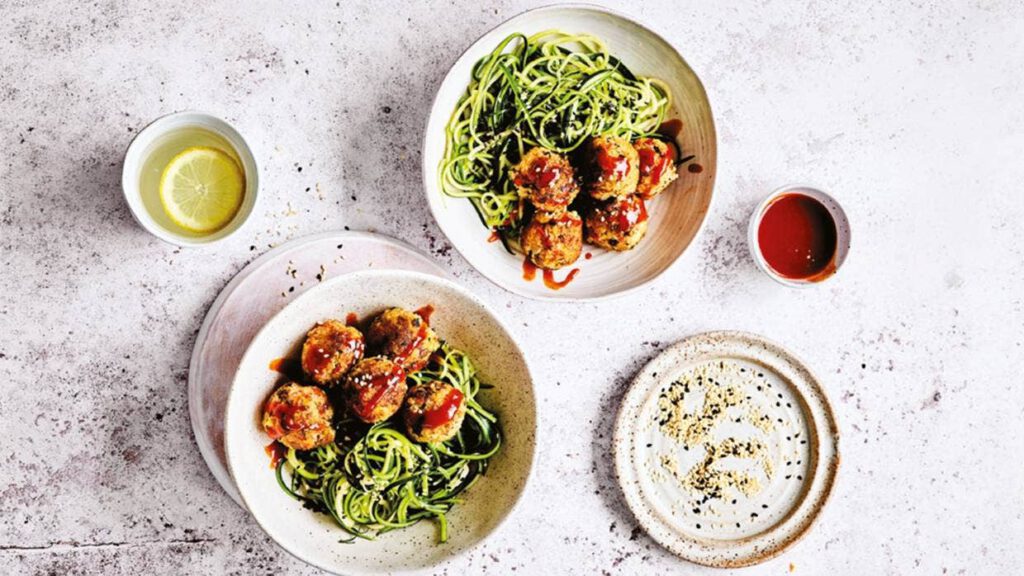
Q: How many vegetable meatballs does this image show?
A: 10